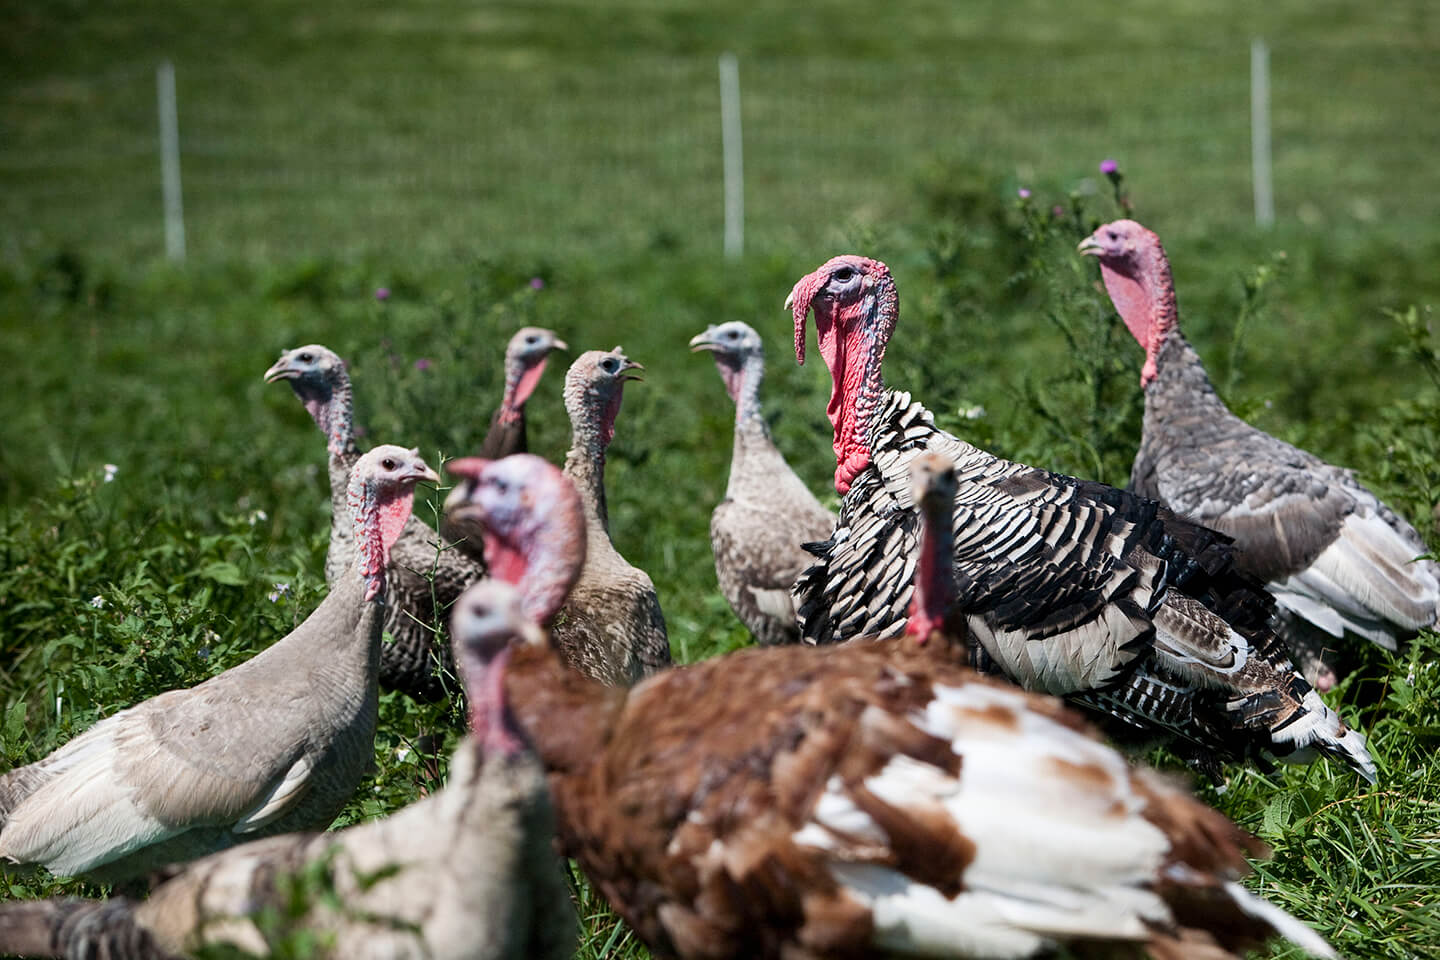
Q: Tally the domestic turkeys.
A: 10